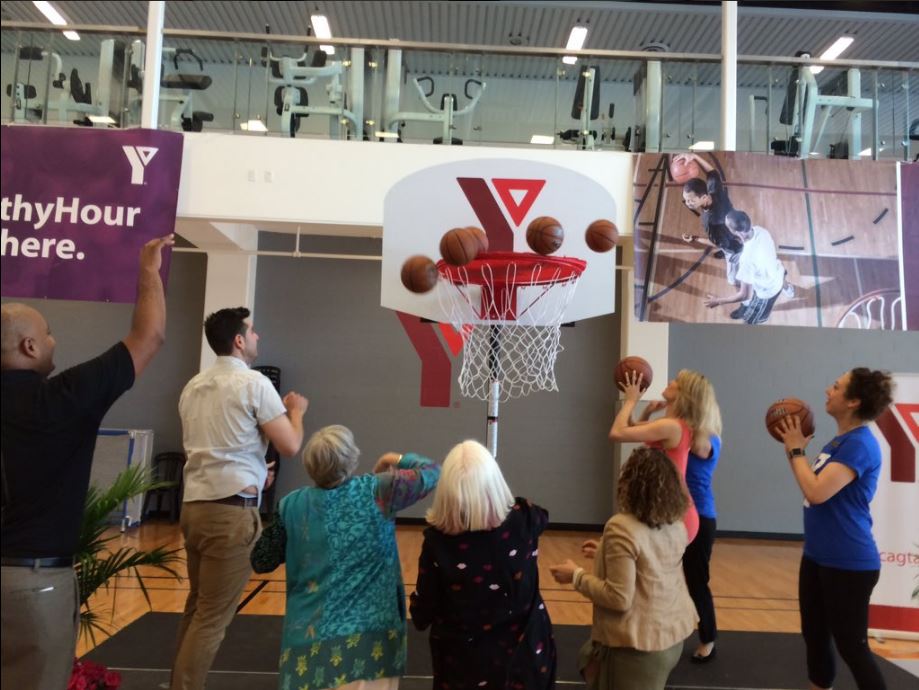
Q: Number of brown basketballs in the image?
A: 7